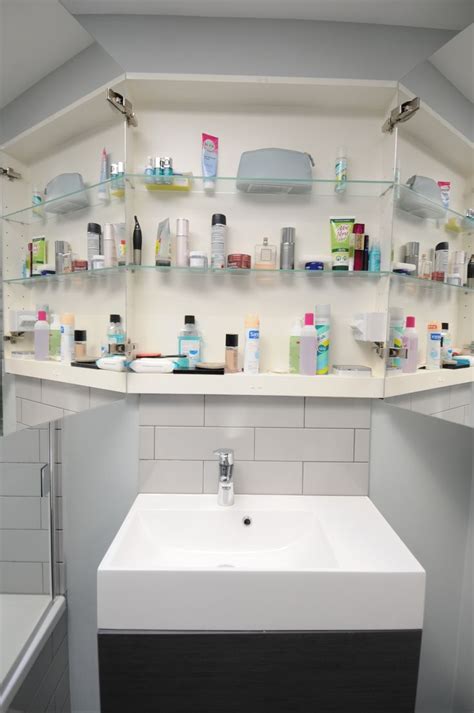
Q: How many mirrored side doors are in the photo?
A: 2